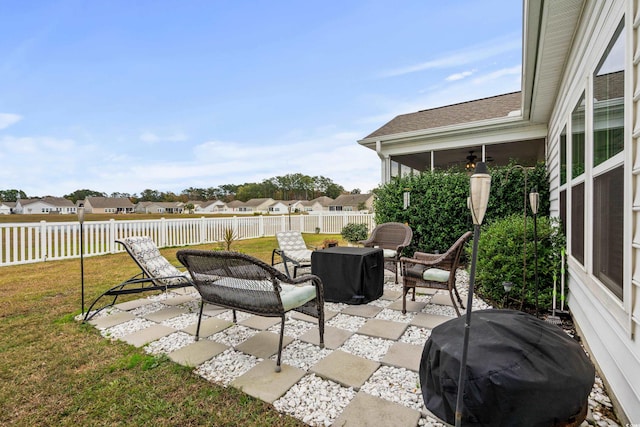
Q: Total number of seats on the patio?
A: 5